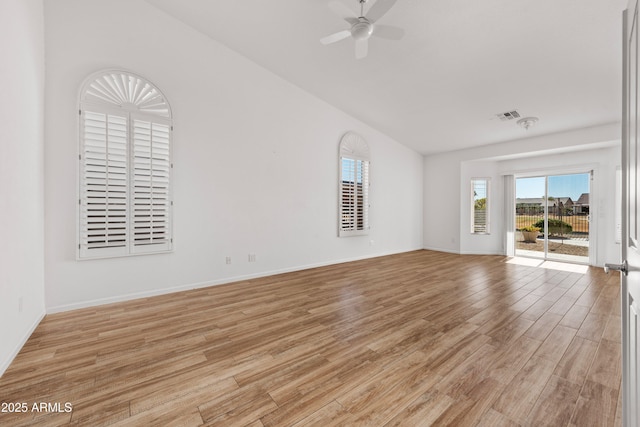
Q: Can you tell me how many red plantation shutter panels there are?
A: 0